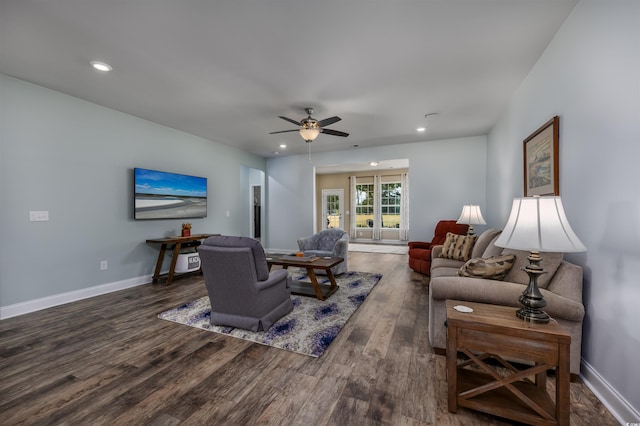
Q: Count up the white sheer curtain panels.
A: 3